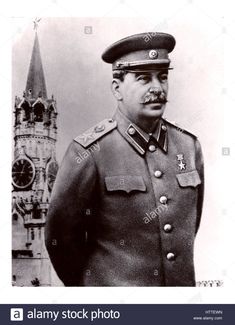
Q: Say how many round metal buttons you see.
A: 7